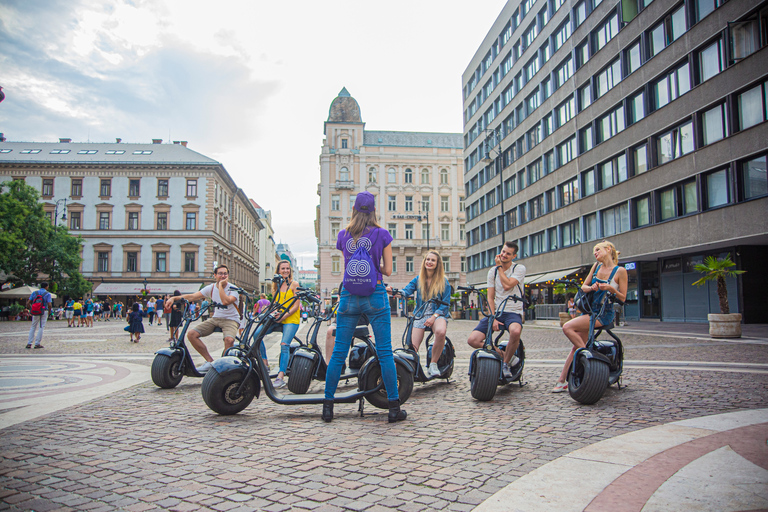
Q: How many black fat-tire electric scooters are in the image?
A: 7